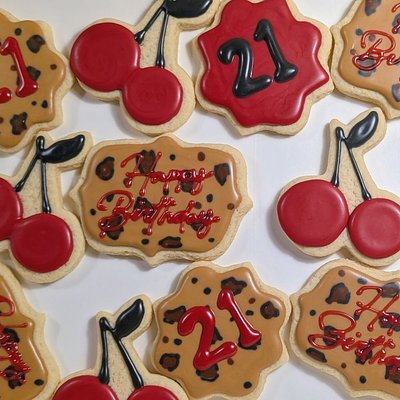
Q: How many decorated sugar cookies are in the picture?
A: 11